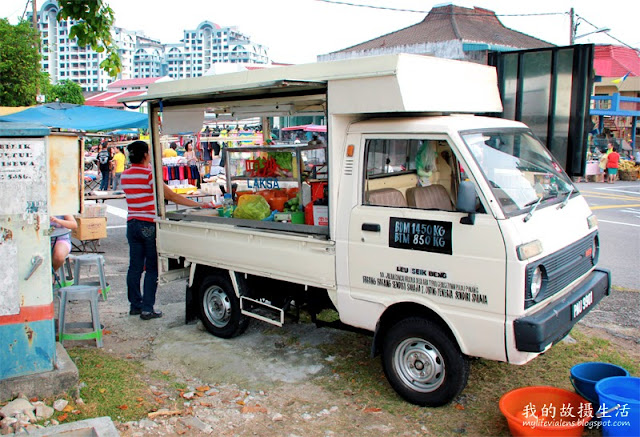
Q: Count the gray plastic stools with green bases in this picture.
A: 3